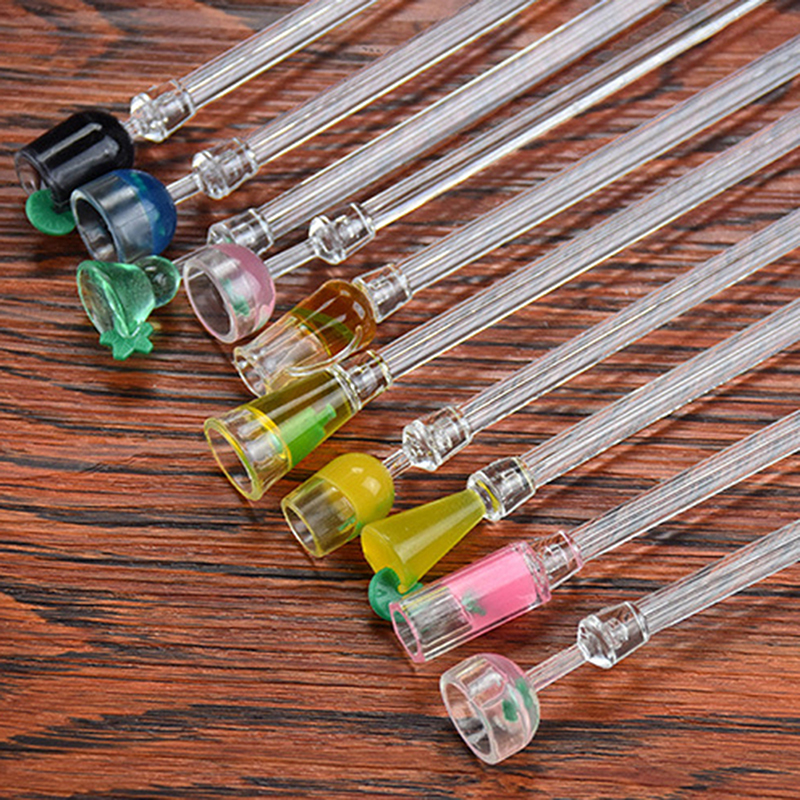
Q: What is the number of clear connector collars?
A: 10